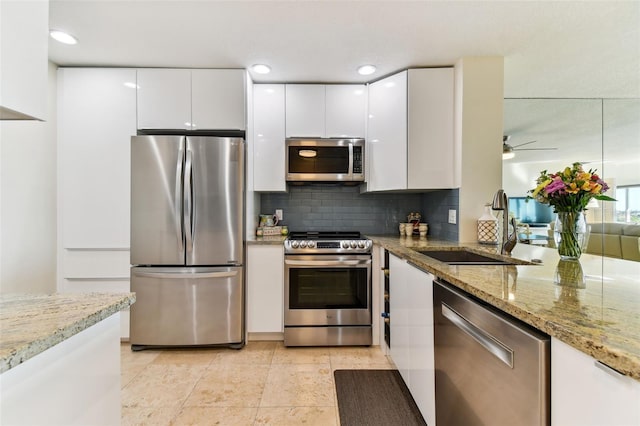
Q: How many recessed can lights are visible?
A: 3